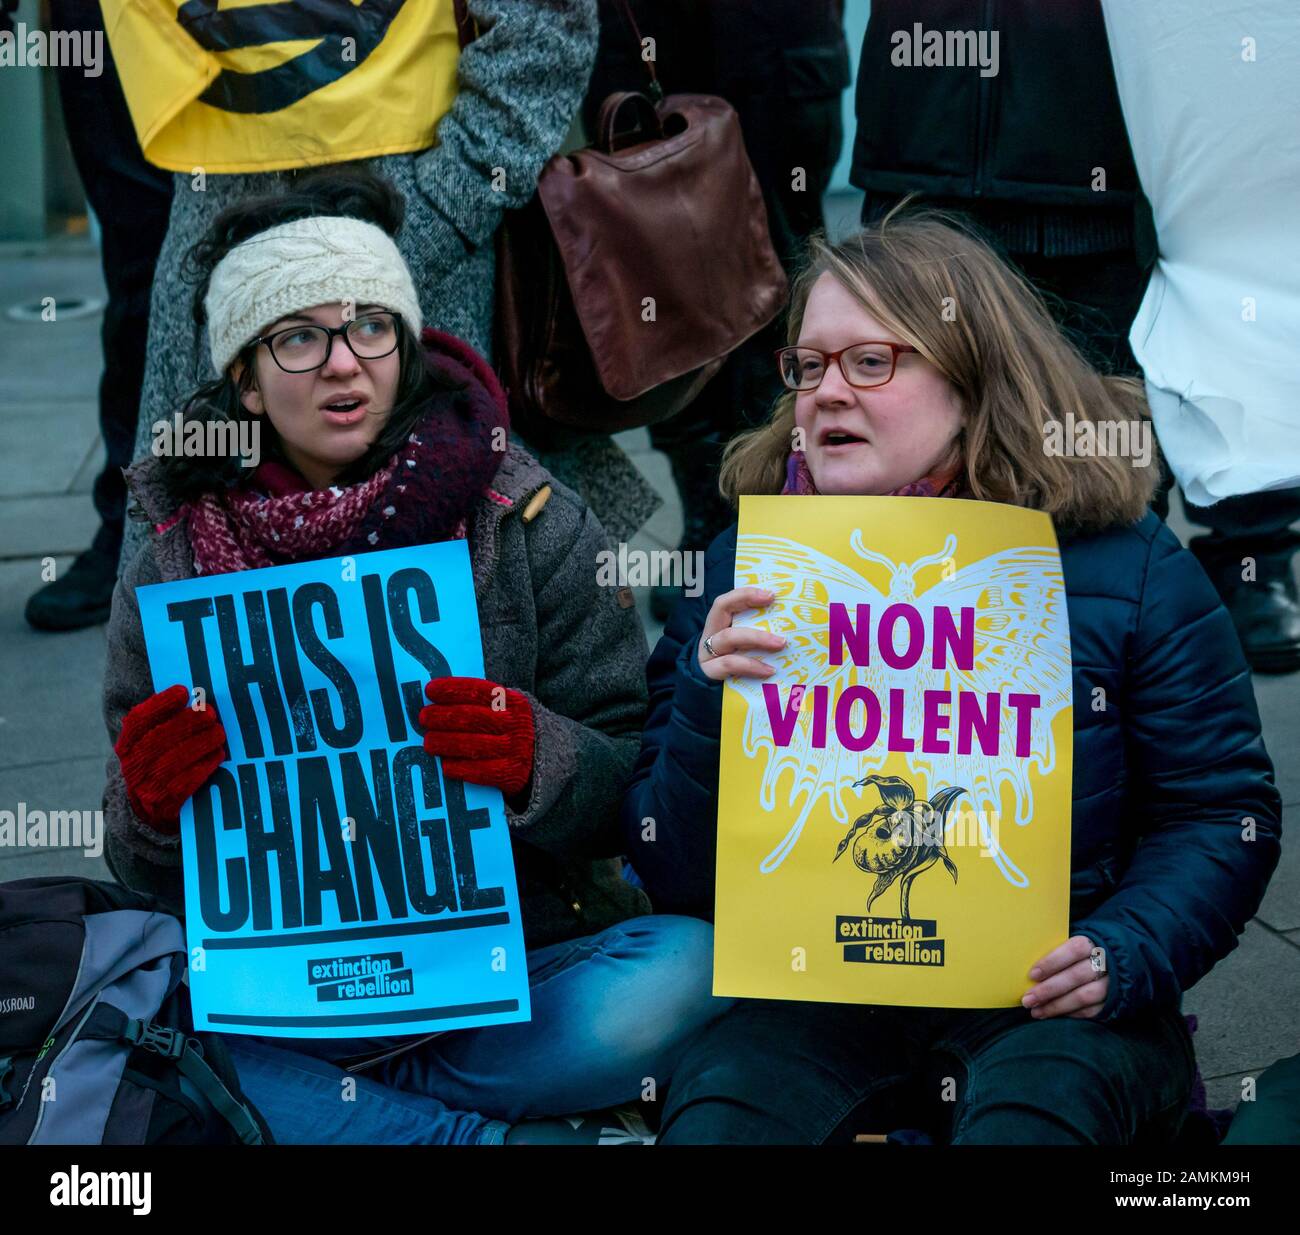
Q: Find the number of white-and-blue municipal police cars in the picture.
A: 0